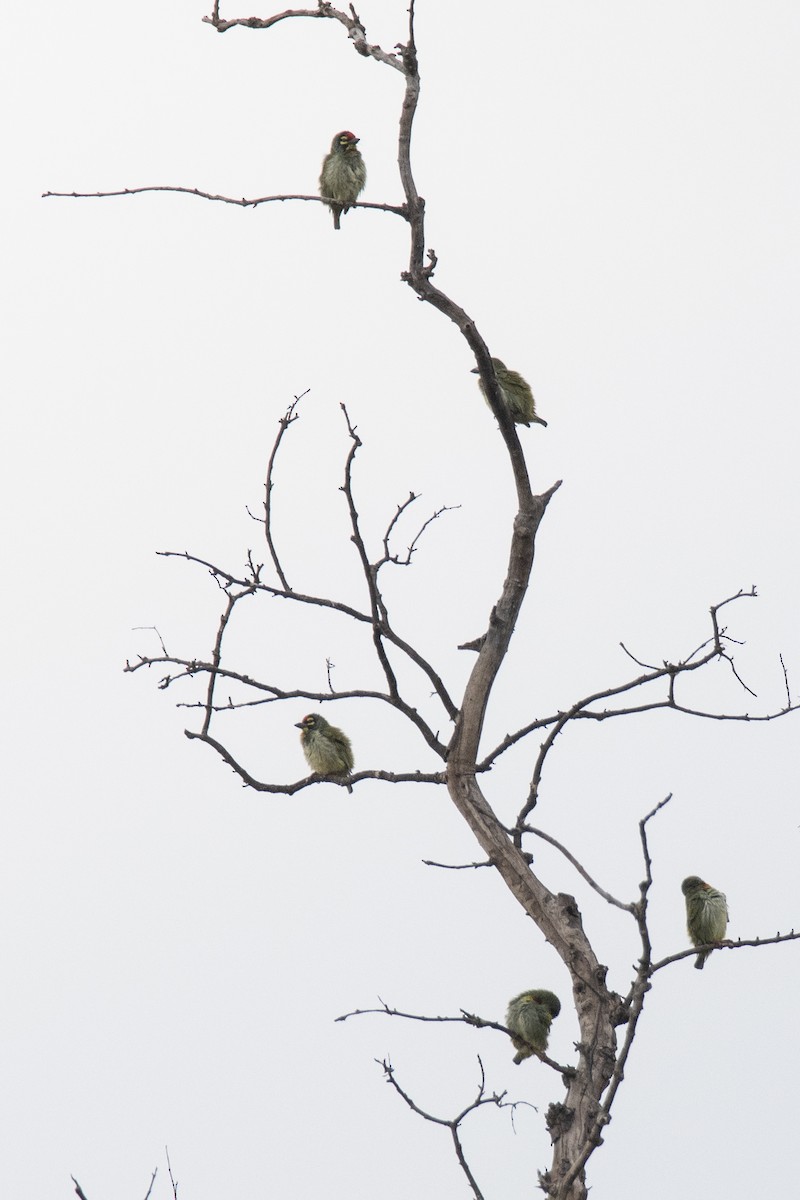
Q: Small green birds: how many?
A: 5